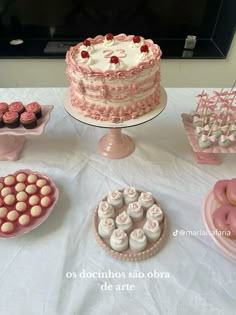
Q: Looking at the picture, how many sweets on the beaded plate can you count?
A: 11